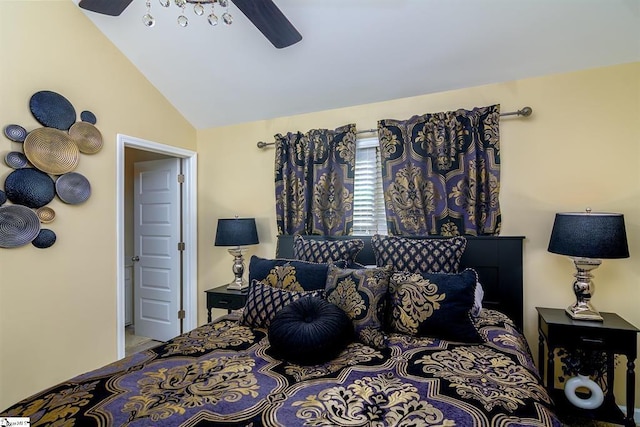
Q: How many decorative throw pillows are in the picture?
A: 7